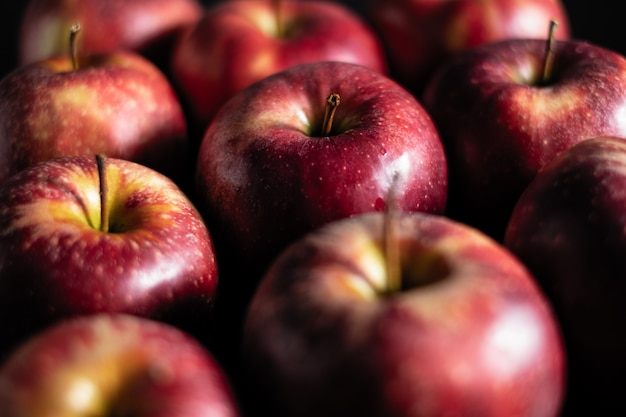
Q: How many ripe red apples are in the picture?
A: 10